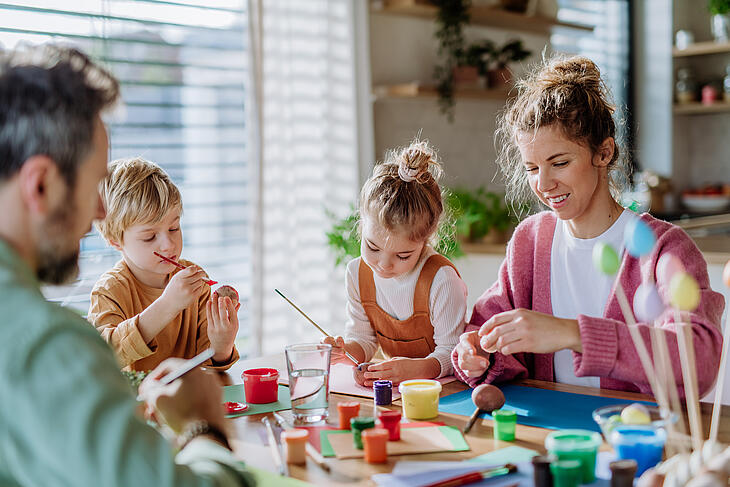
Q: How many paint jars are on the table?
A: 14